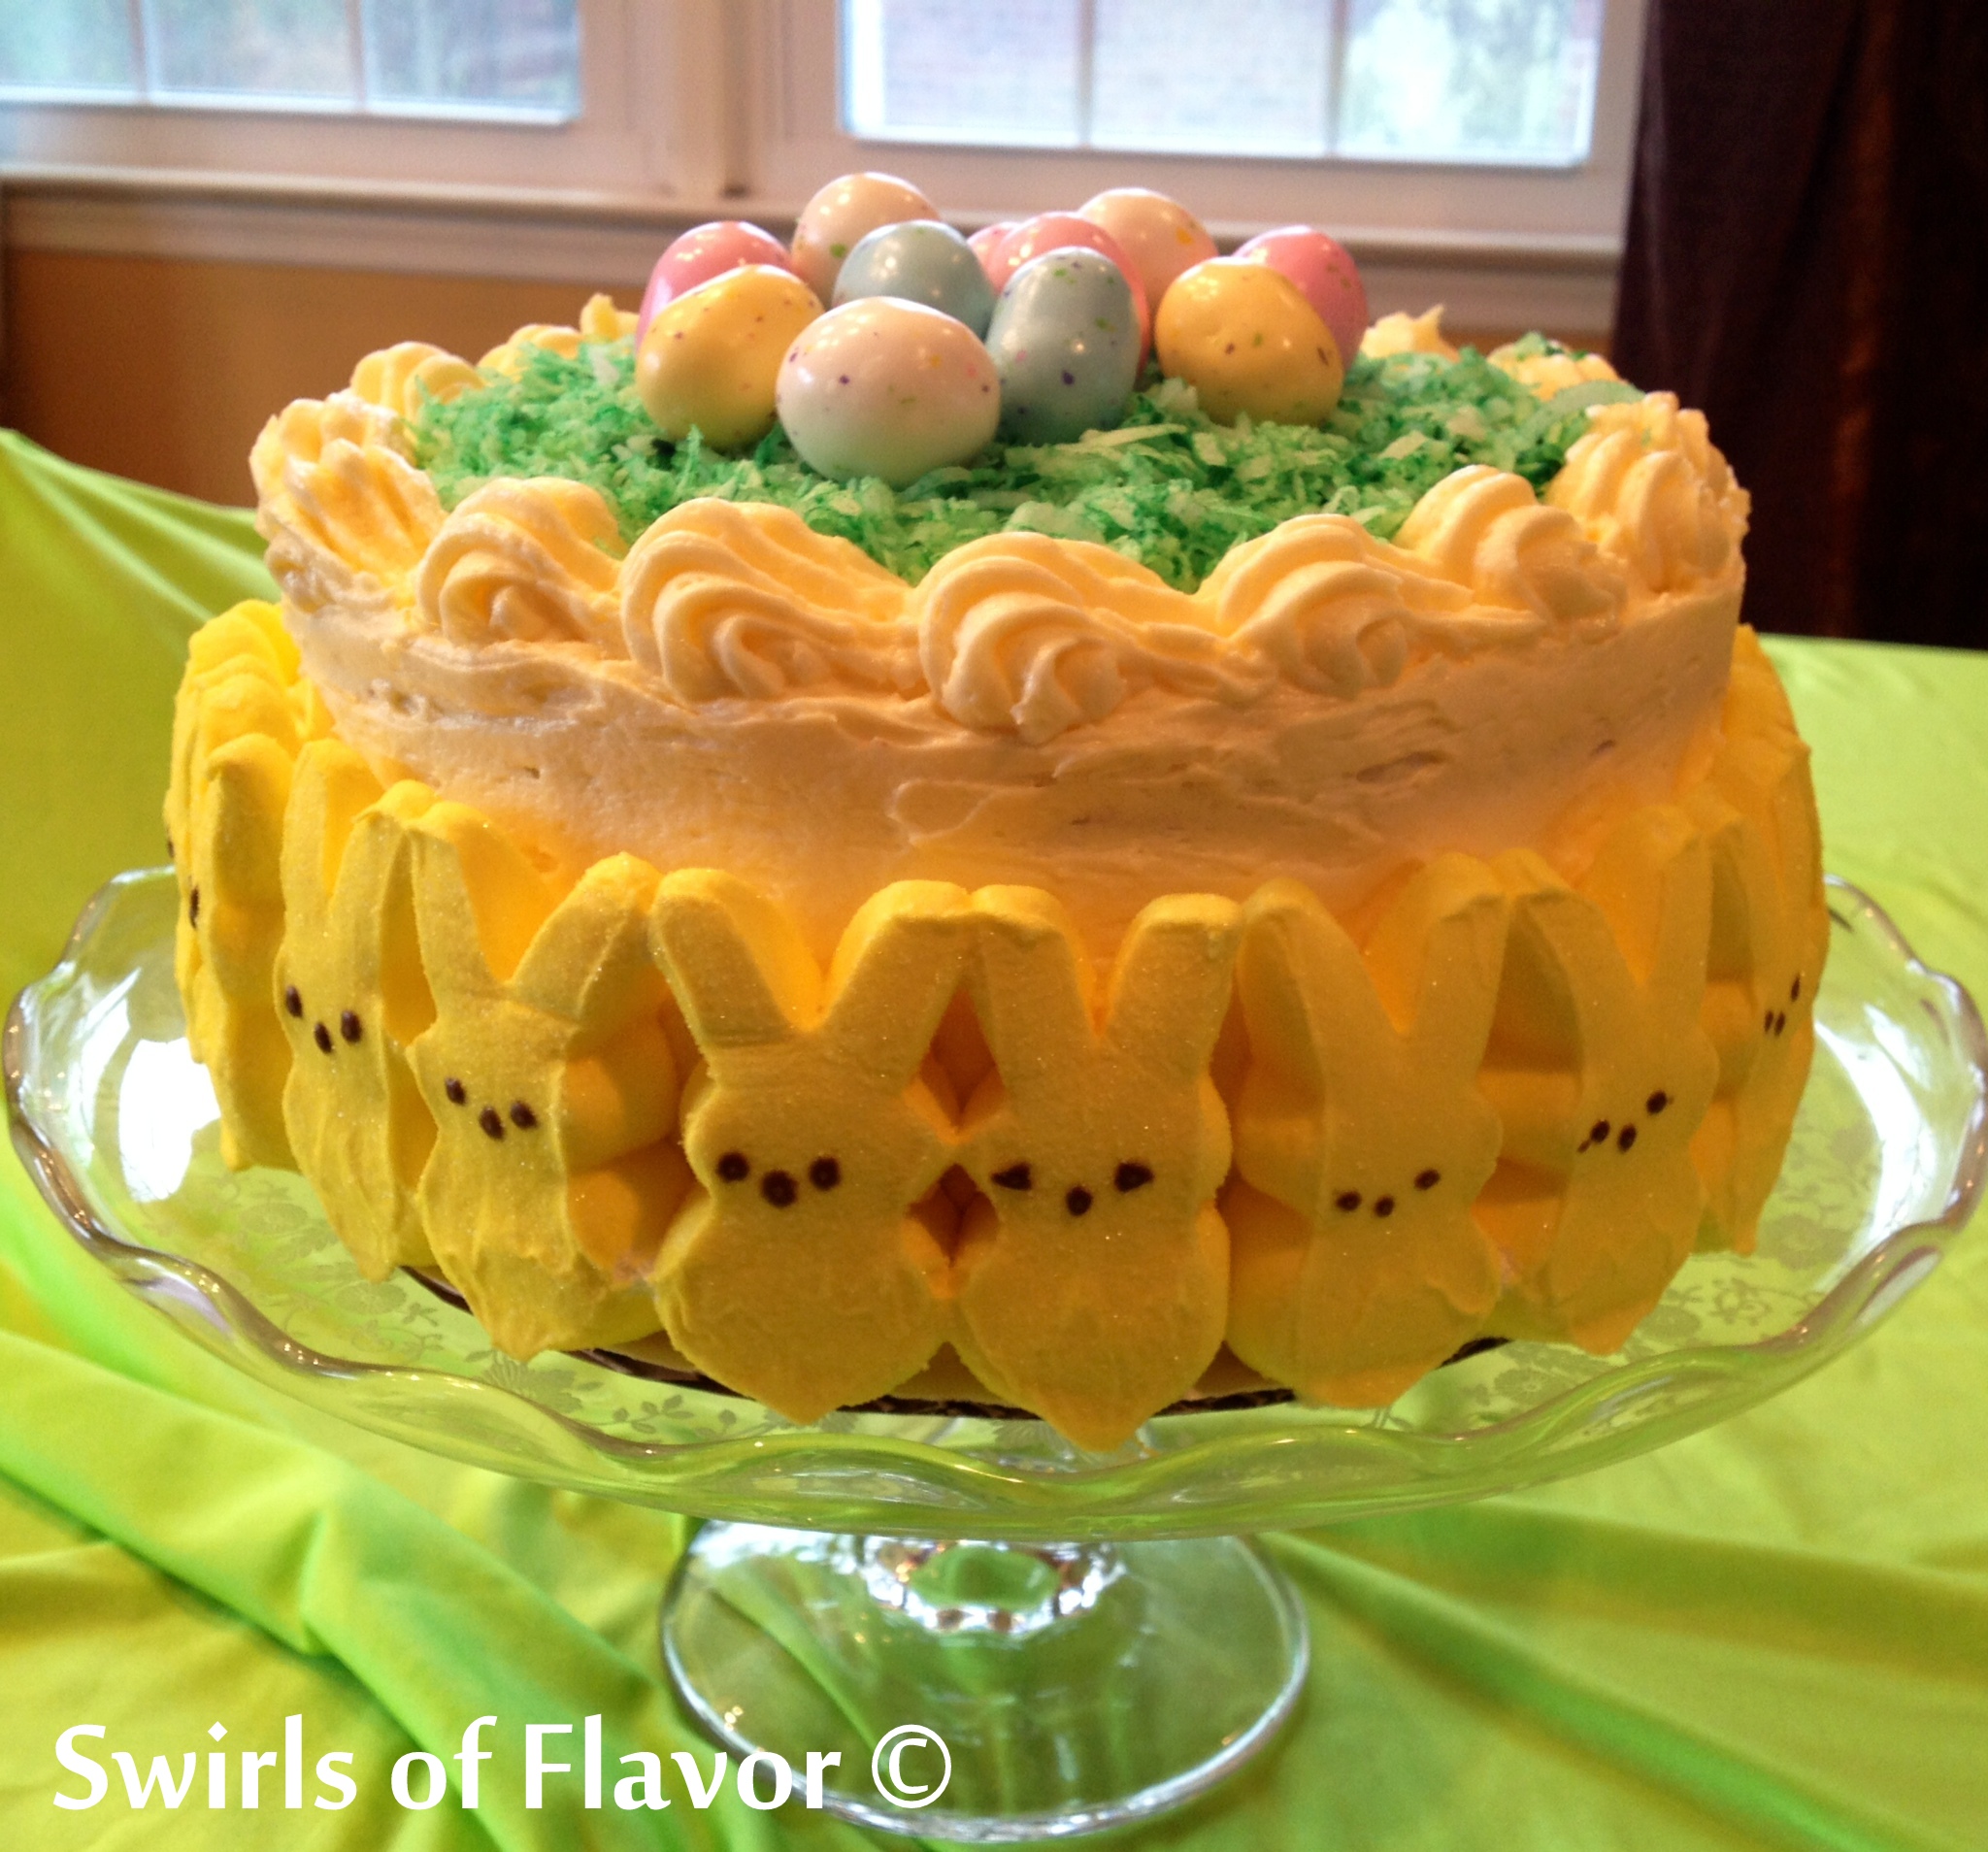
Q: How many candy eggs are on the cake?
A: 11